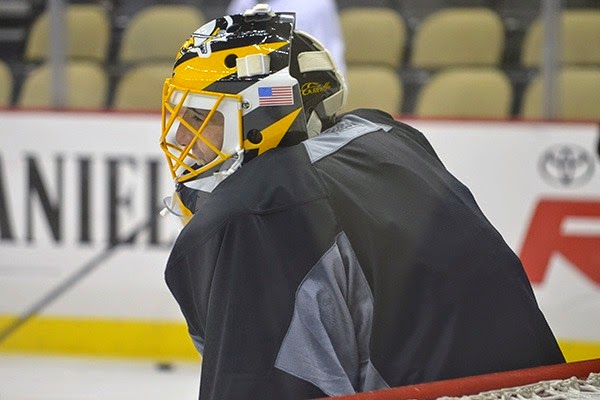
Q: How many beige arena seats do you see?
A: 11